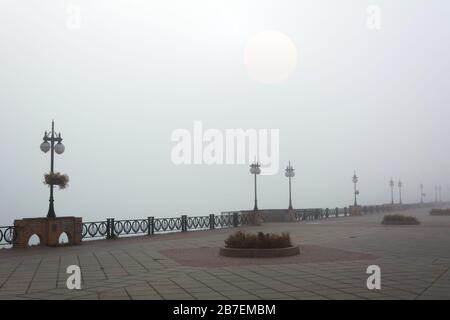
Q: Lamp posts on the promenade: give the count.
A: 9